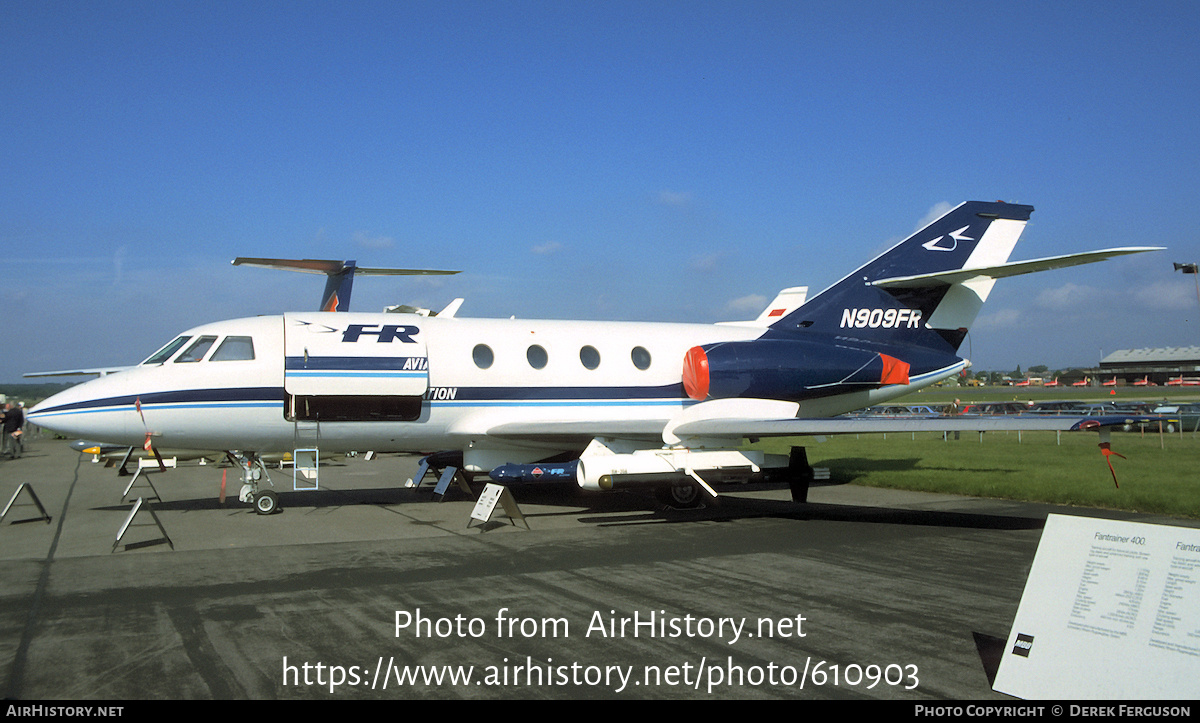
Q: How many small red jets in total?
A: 6